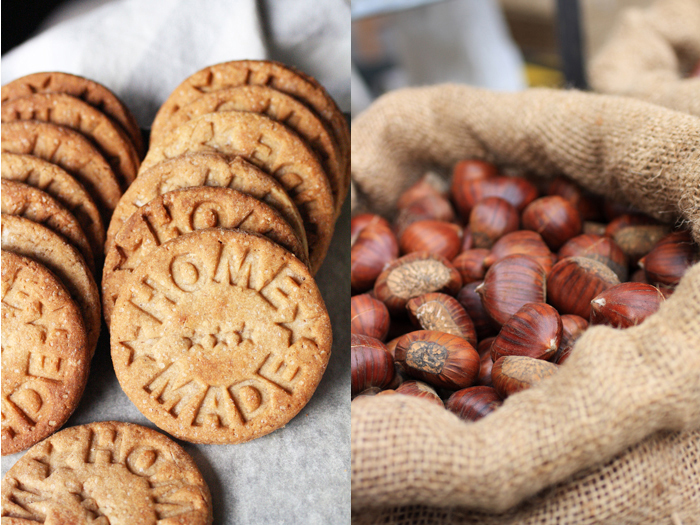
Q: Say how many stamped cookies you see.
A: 14